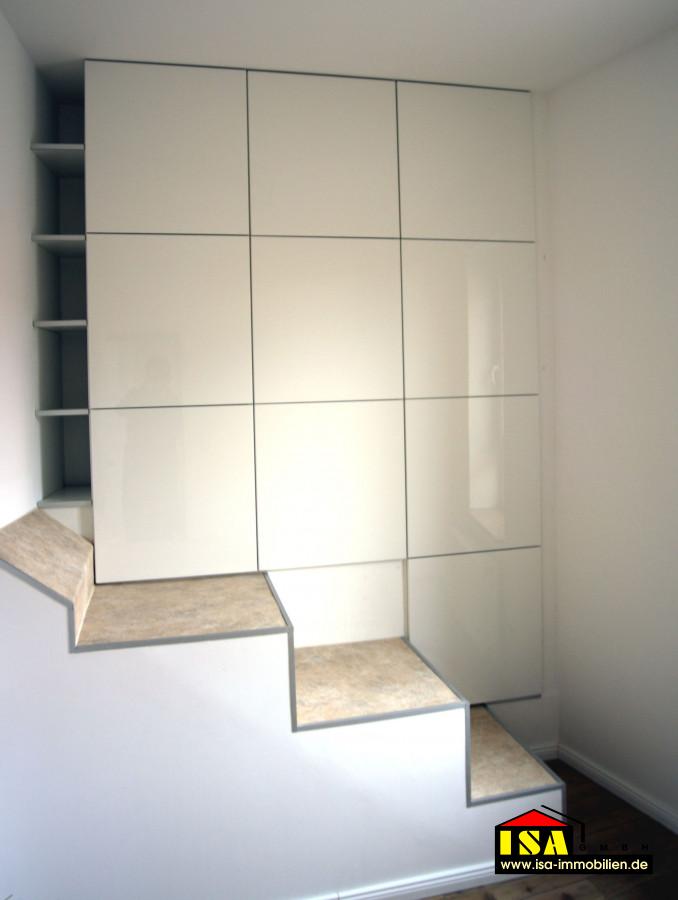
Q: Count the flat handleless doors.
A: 10